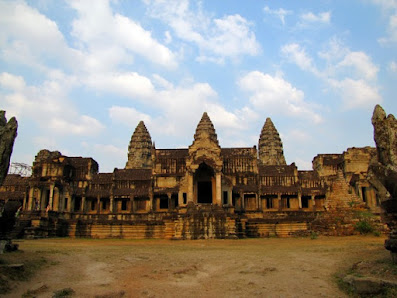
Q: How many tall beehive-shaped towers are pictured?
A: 3